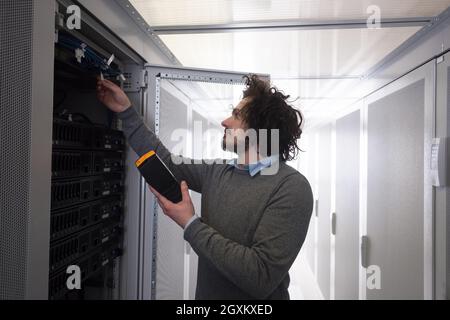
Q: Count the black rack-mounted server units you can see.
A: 6